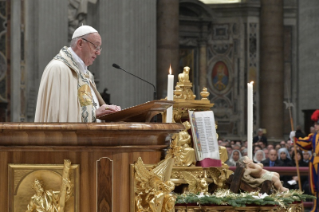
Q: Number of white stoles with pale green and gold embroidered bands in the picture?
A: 1